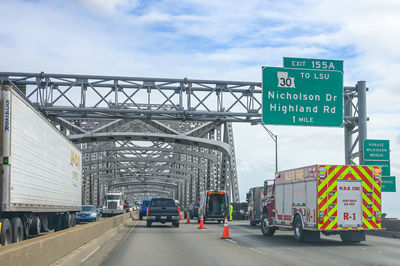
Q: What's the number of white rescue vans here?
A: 1